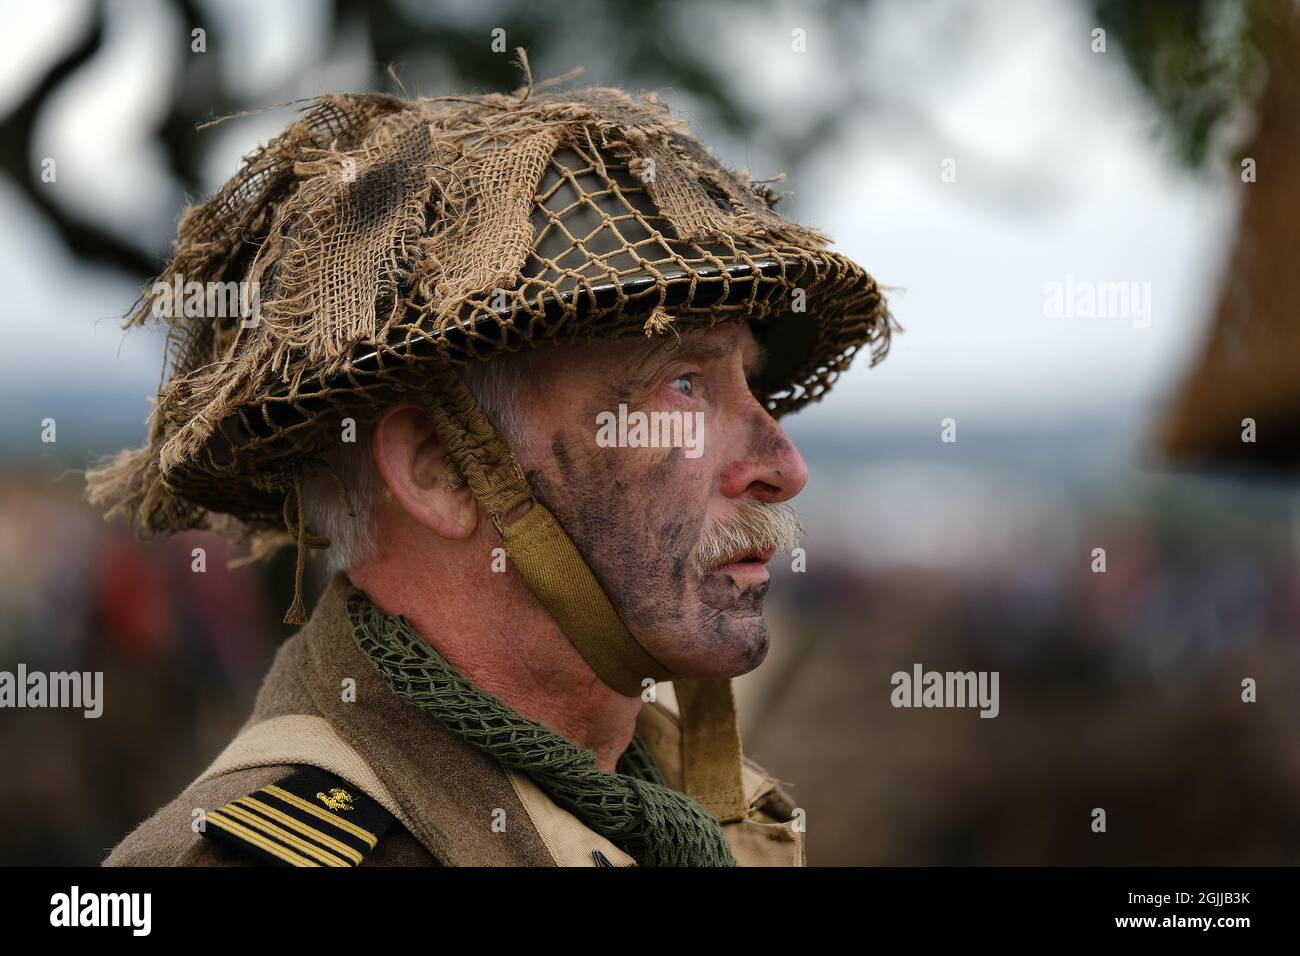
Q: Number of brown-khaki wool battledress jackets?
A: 1